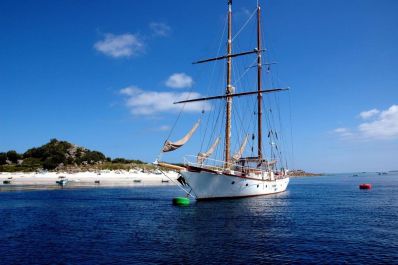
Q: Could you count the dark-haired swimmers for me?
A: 0